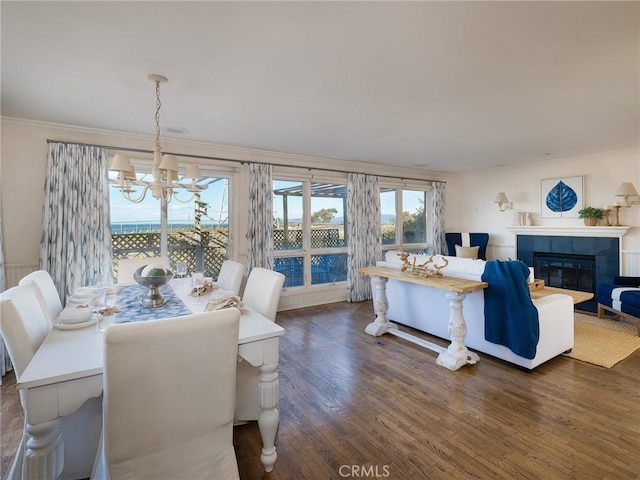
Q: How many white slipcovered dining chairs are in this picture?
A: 6